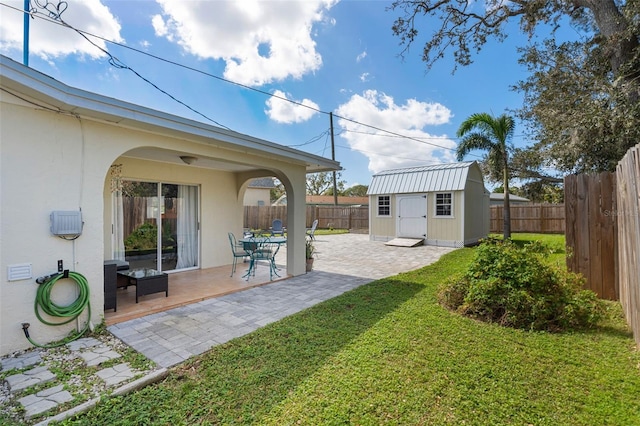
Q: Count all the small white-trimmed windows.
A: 2